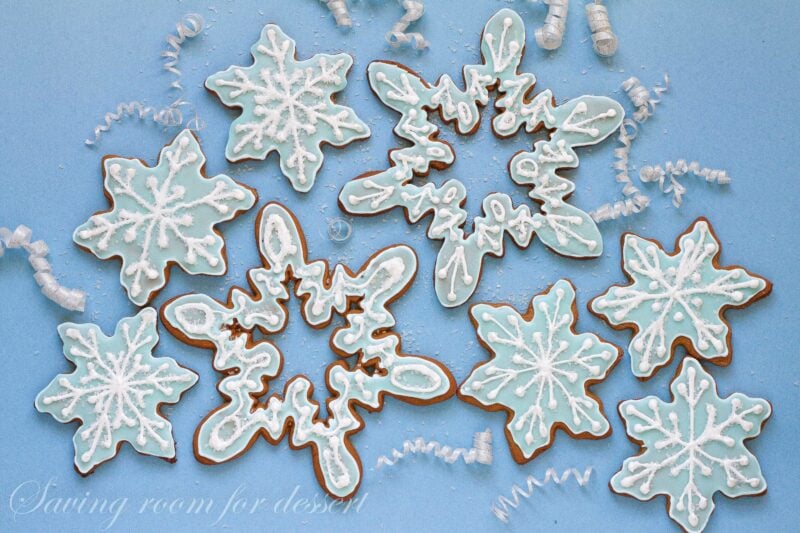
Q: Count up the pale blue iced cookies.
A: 8